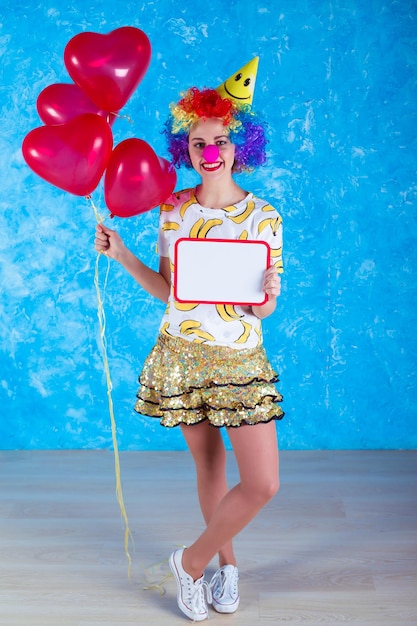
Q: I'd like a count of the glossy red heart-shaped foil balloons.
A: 4